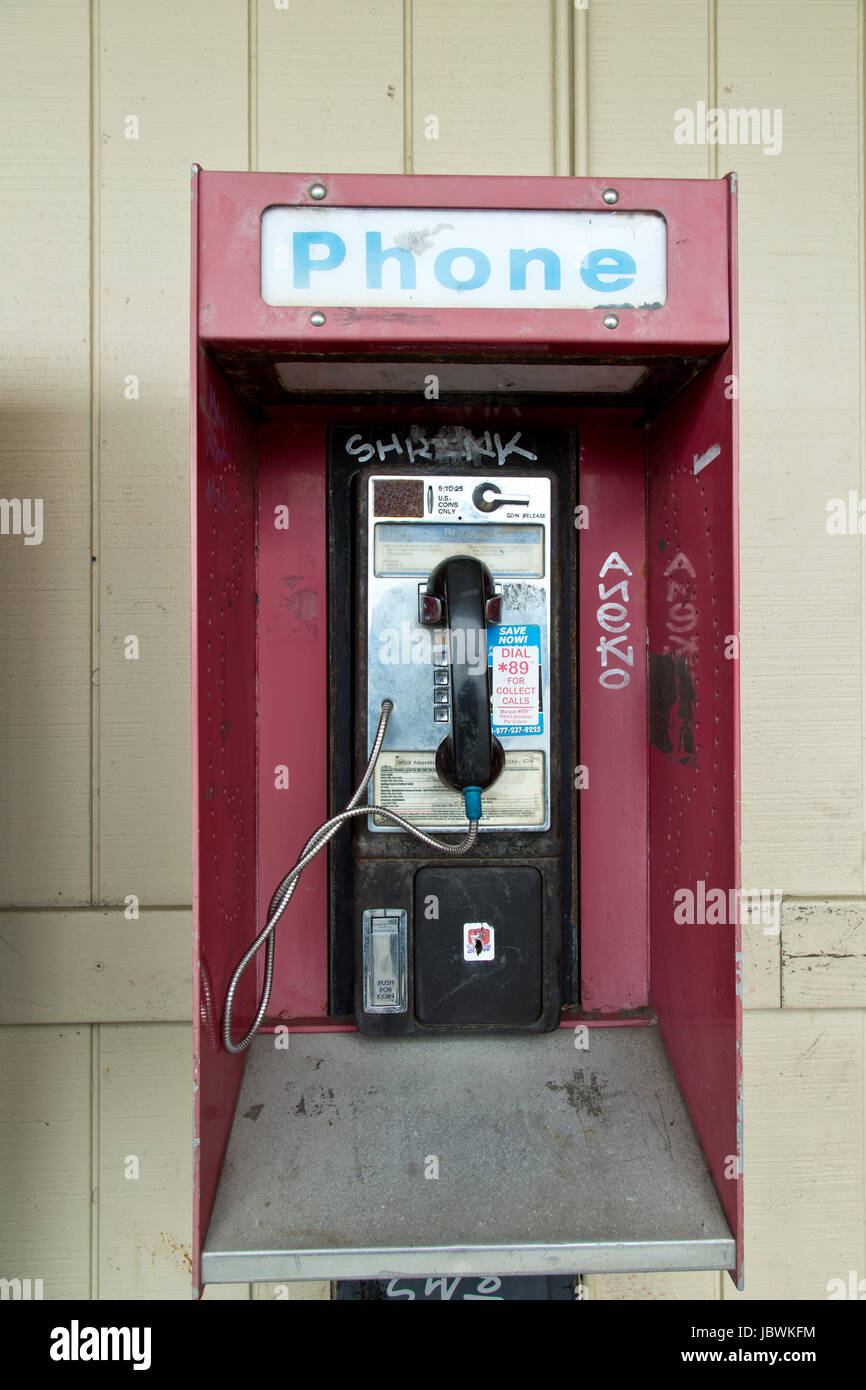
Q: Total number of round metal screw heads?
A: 4